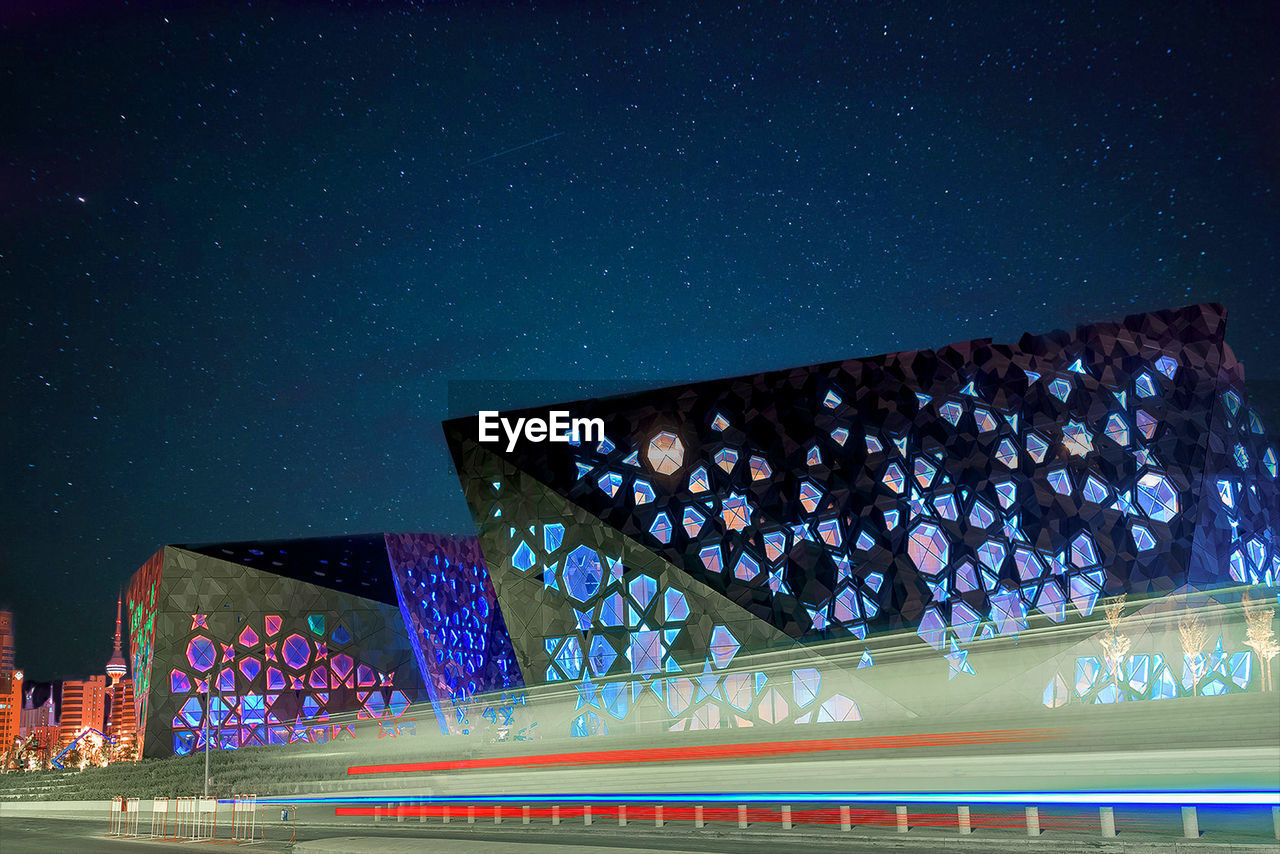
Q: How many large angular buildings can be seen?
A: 2